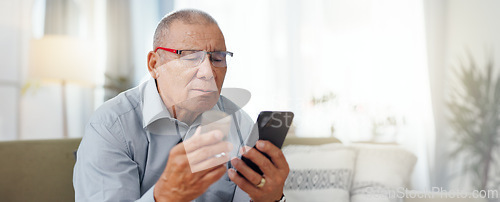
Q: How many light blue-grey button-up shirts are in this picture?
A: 1